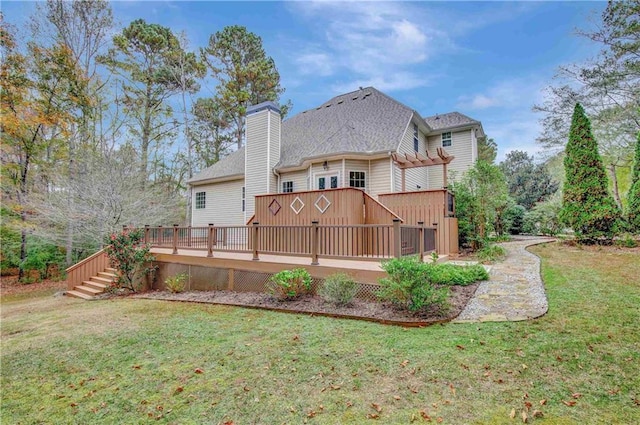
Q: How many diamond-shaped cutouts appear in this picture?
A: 3